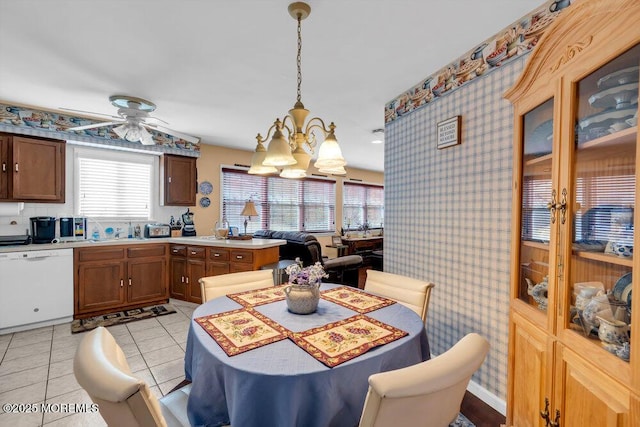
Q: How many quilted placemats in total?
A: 4